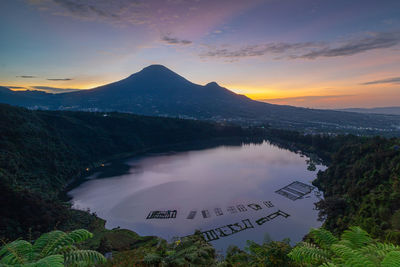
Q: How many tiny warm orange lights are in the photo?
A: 2